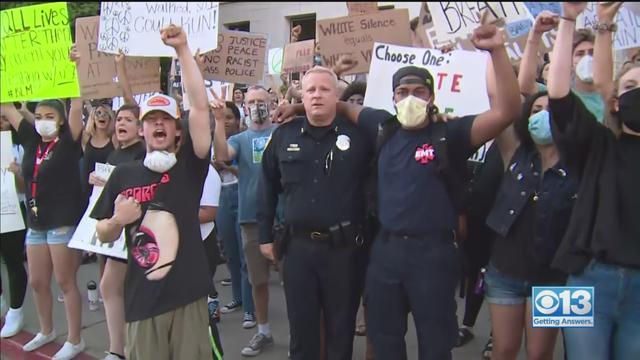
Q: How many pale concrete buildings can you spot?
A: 1